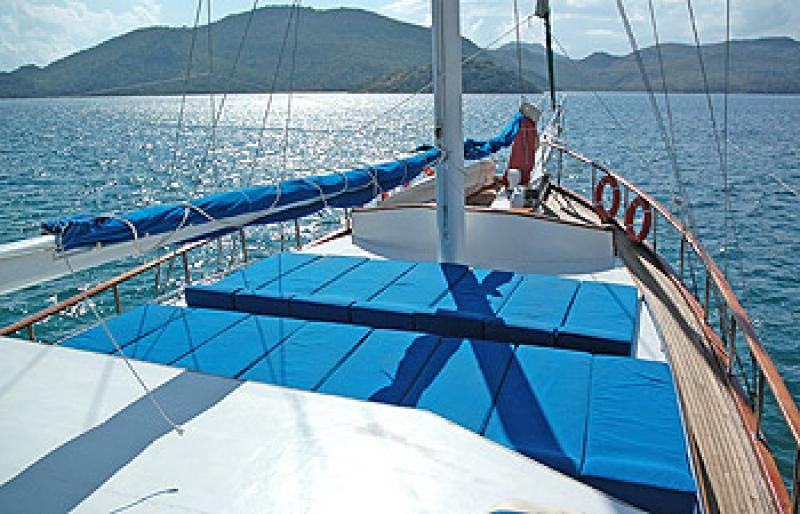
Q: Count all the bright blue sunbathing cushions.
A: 15